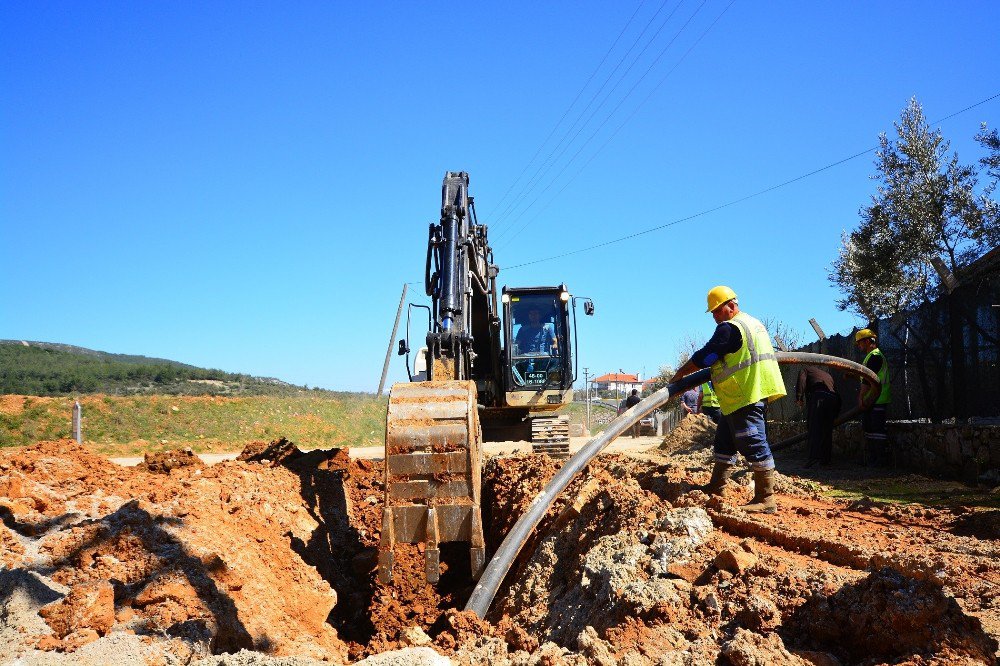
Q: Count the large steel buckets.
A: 1